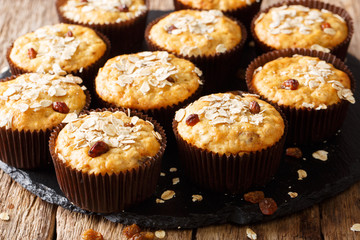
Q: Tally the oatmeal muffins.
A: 10